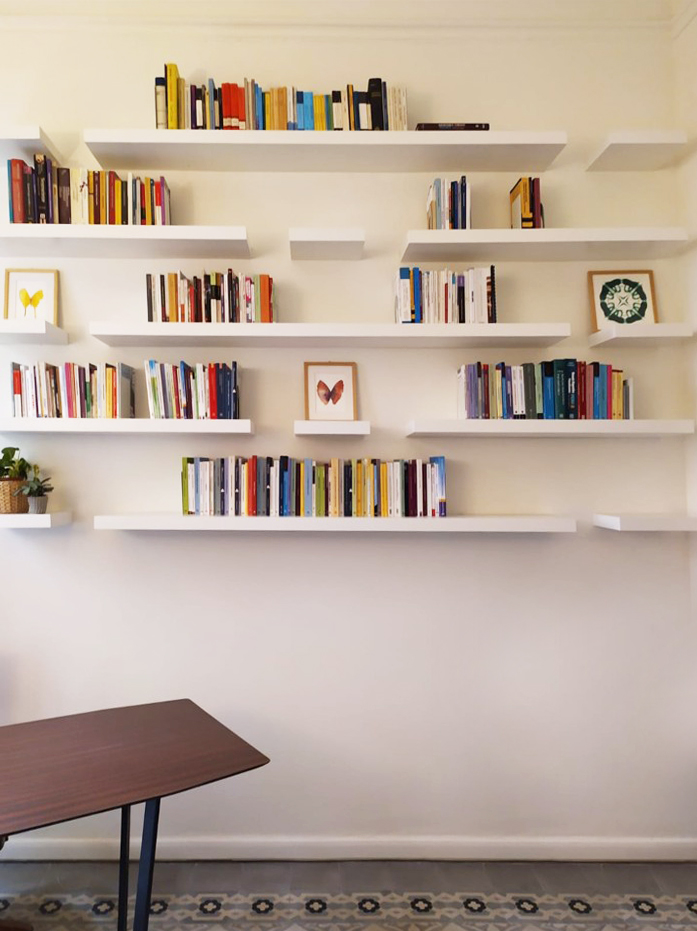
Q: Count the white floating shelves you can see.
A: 15